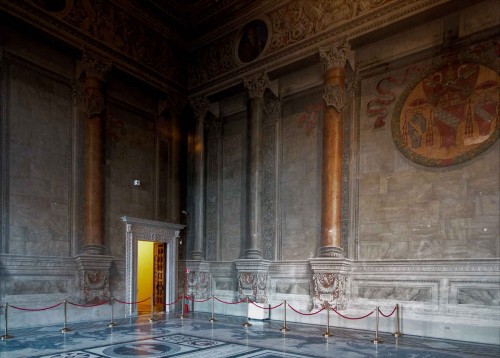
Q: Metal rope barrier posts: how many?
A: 11